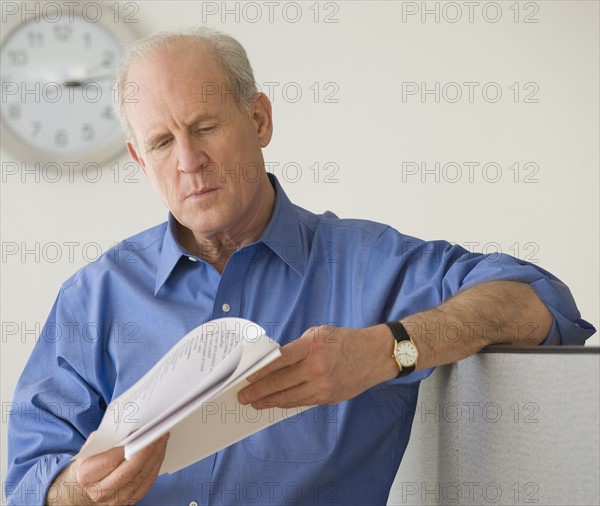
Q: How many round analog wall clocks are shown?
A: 1